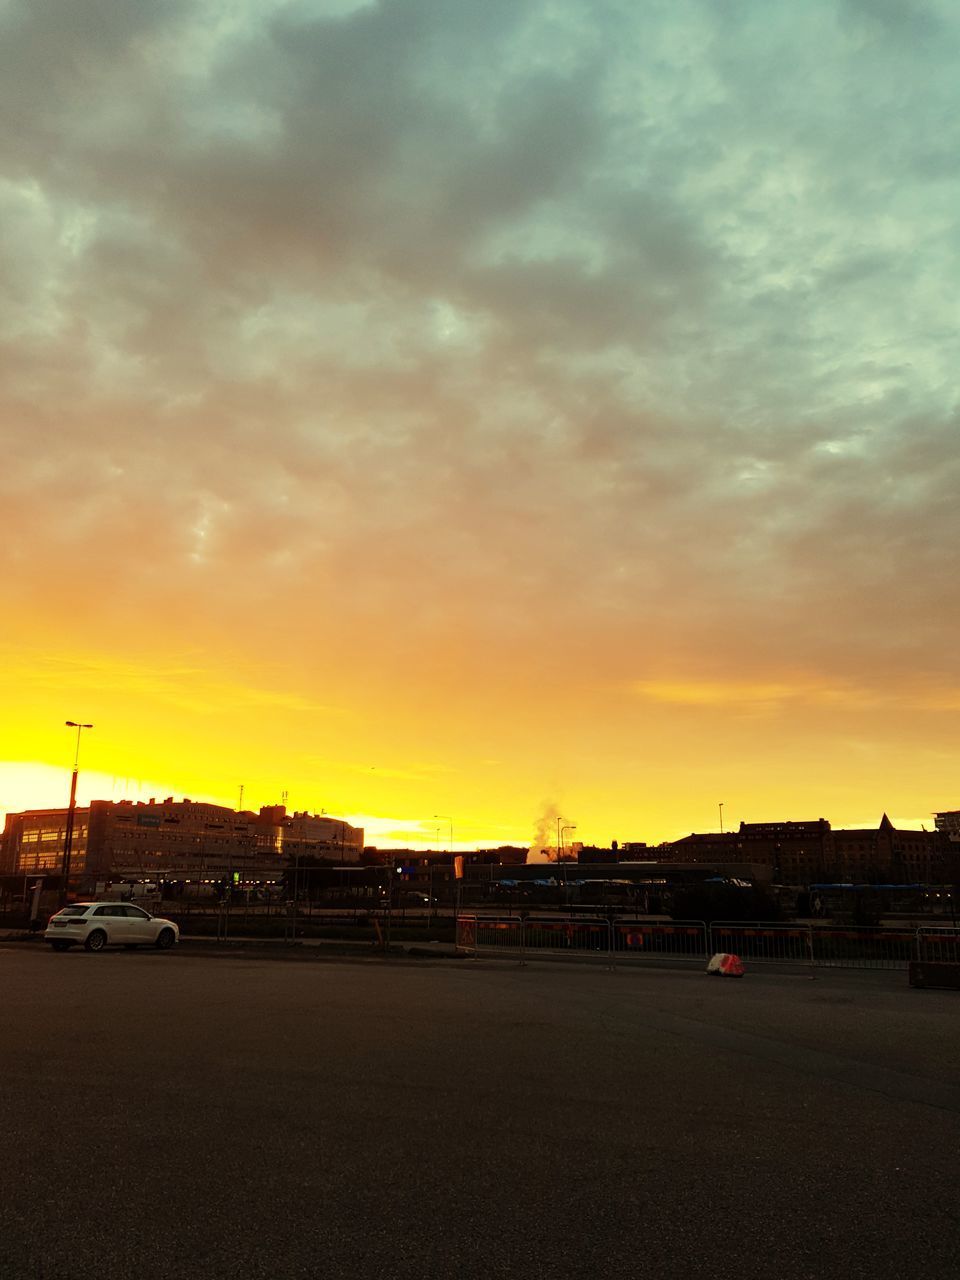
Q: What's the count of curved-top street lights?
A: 2